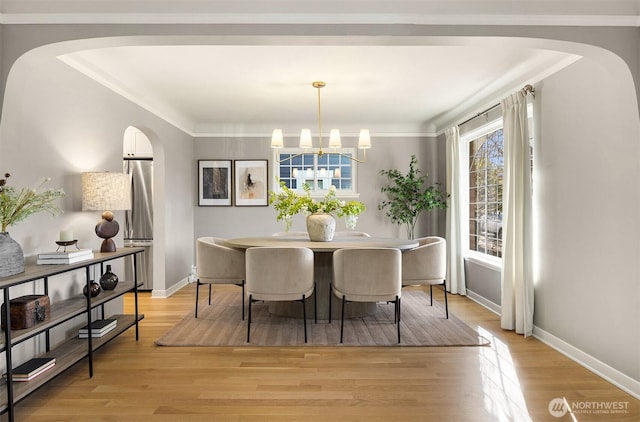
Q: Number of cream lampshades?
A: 5